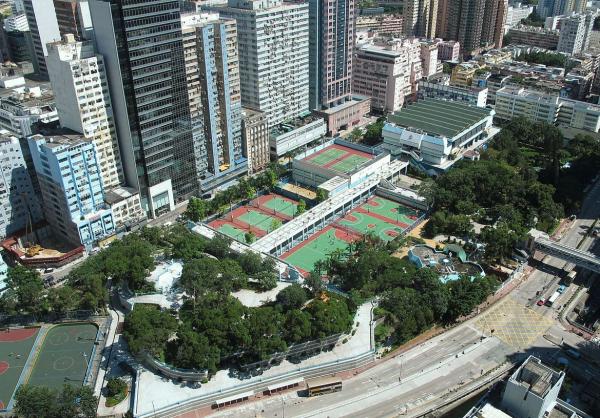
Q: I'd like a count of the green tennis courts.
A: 5